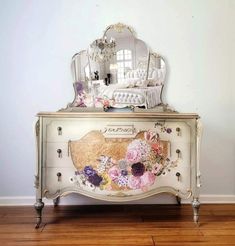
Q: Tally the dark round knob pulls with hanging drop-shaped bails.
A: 6